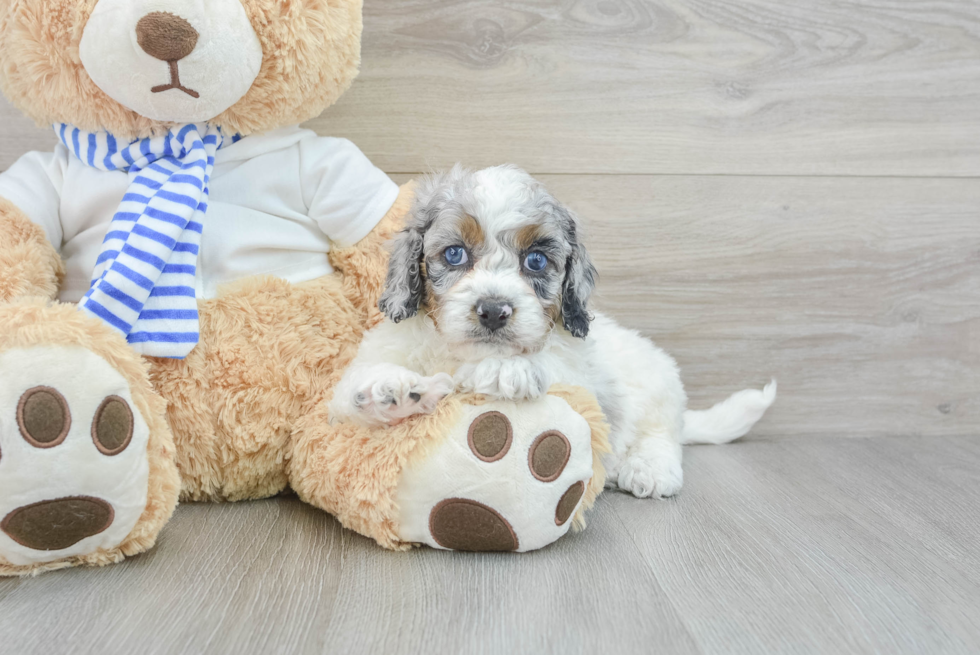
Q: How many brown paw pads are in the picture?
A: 7